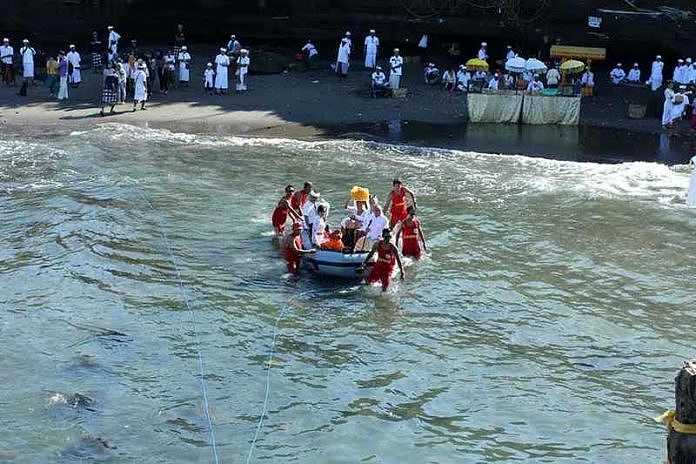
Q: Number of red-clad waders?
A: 6